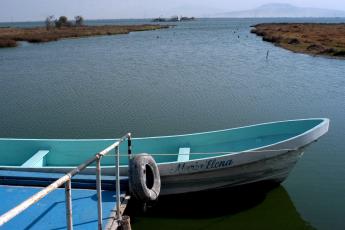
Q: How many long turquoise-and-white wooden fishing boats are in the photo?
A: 1